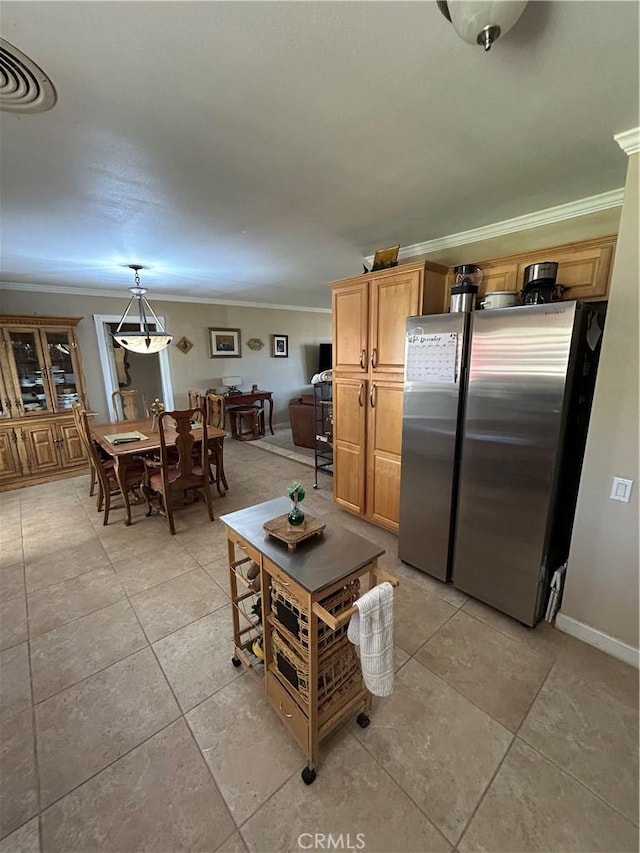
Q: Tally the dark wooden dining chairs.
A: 6